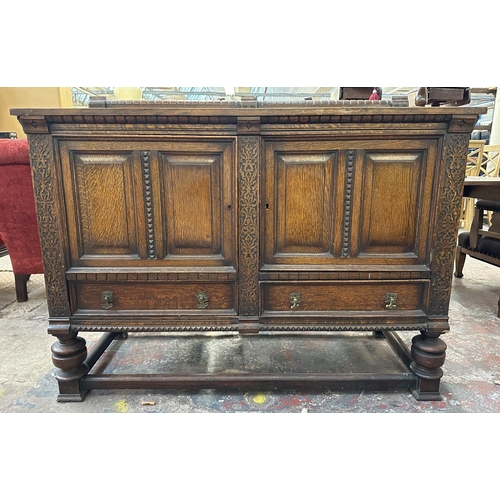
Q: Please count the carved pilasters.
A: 3